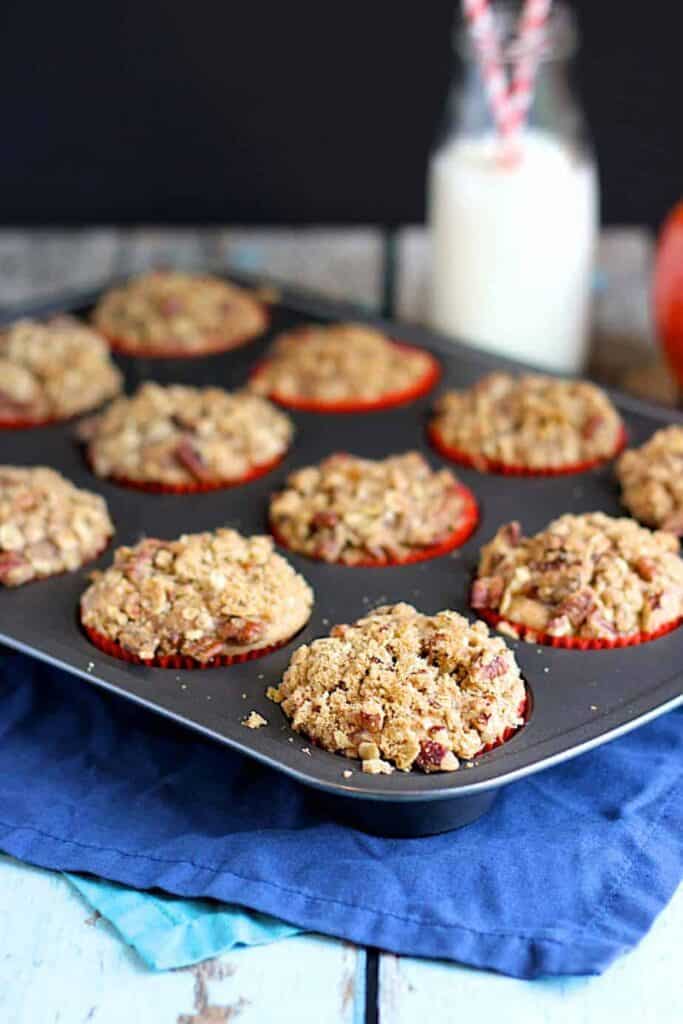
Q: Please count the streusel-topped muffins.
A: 11